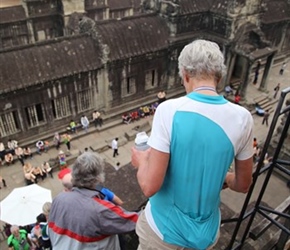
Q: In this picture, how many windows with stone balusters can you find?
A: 4